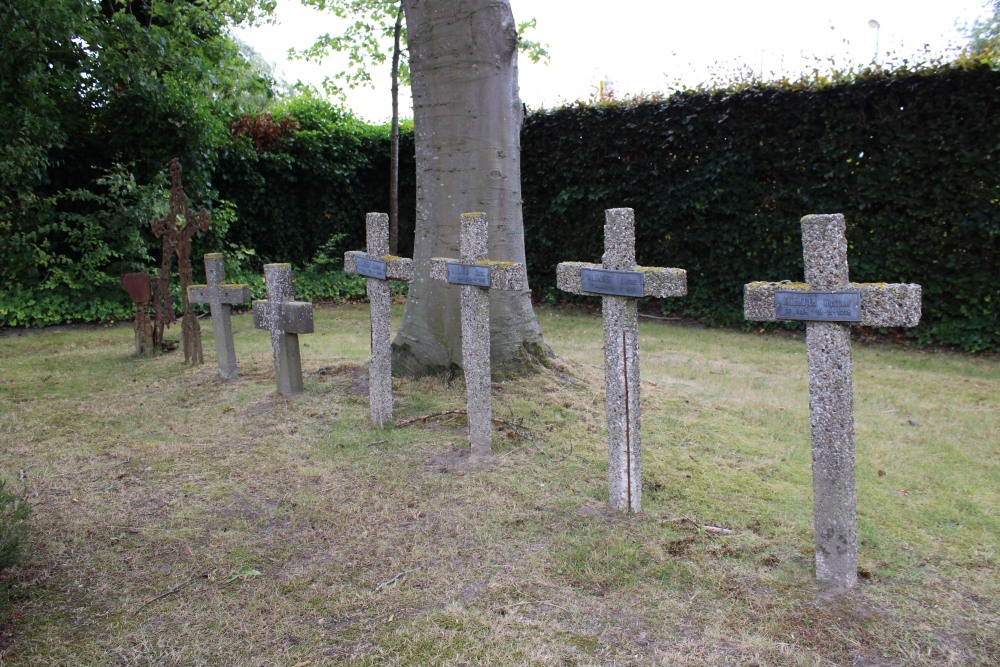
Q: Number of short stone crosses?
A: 2